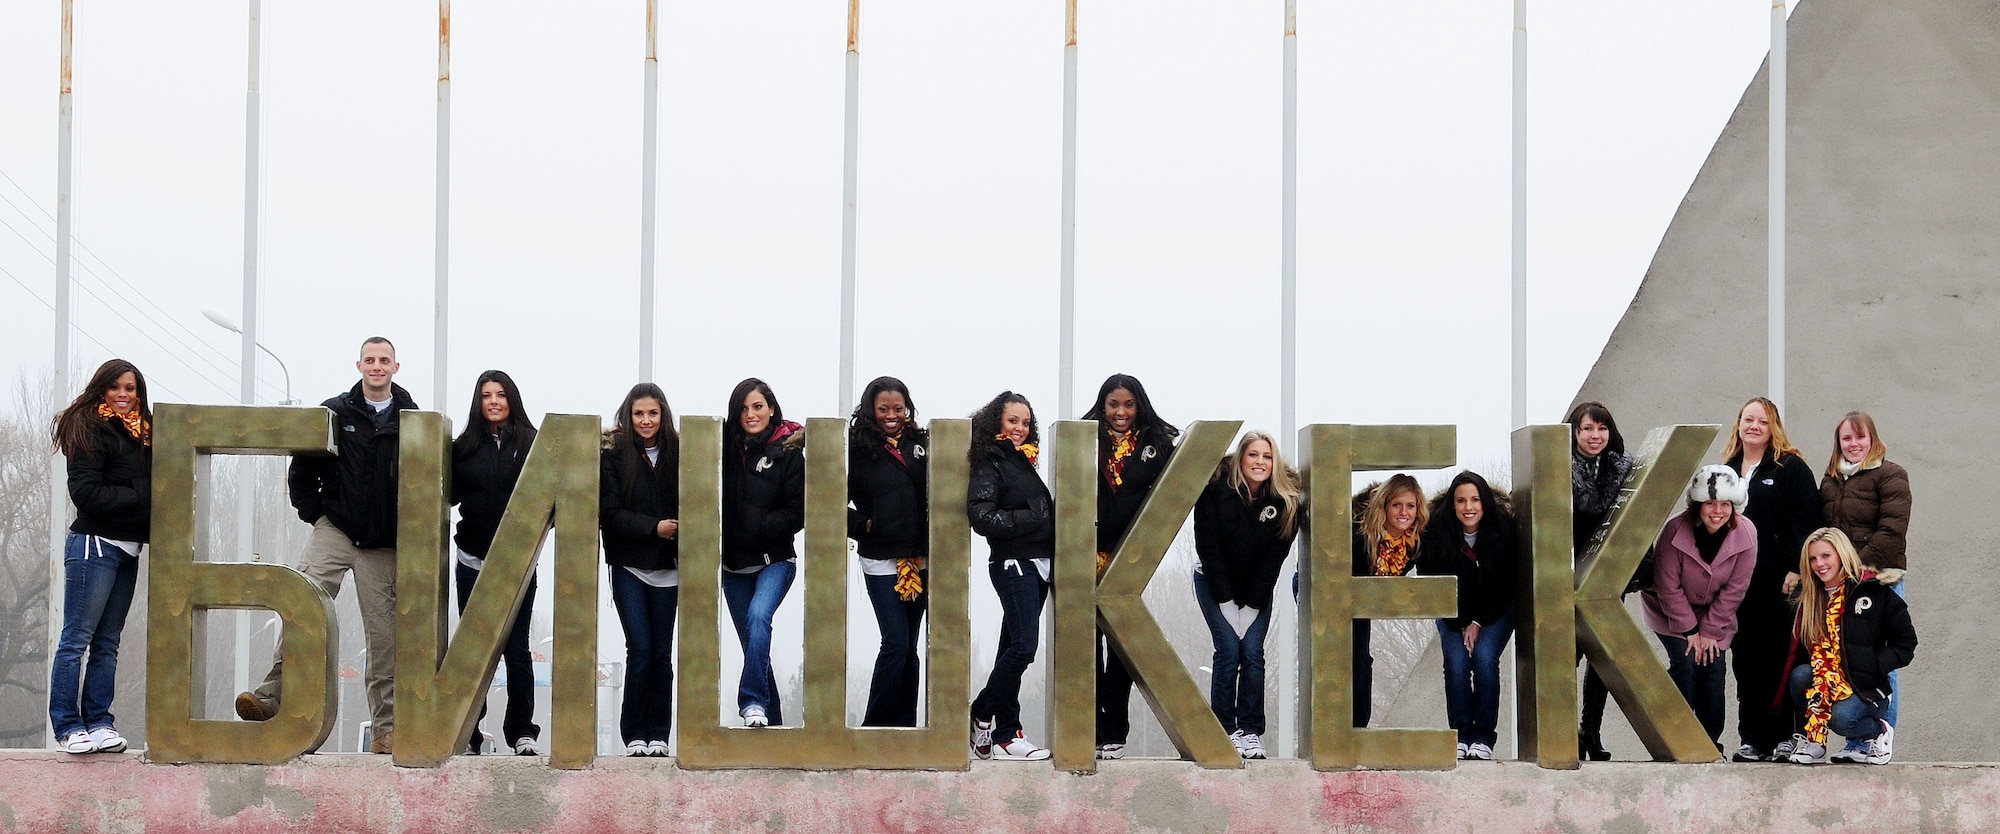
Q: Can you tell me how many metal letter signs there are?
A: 6